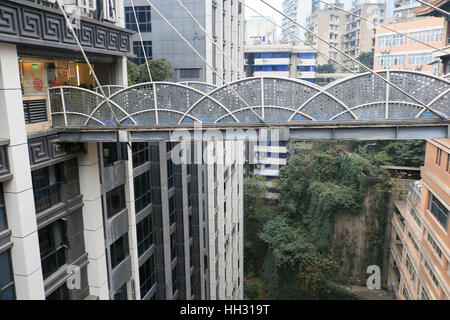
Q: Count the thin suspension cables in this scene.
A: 8